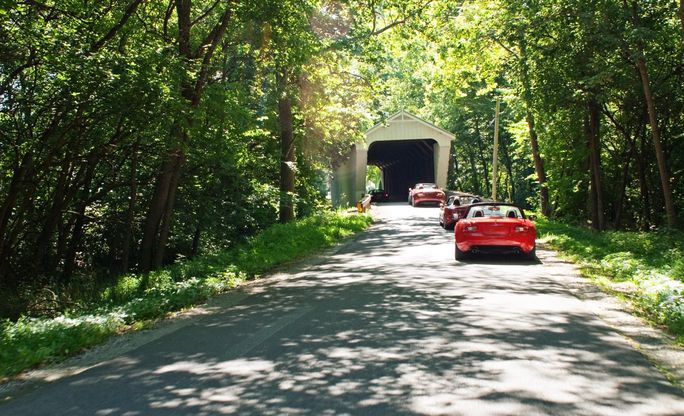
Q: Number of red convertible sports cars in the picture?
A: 3